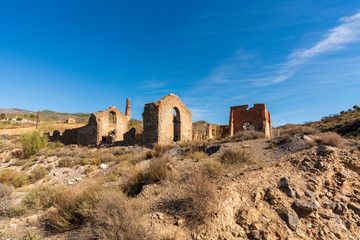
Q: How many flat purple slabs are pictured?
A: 0